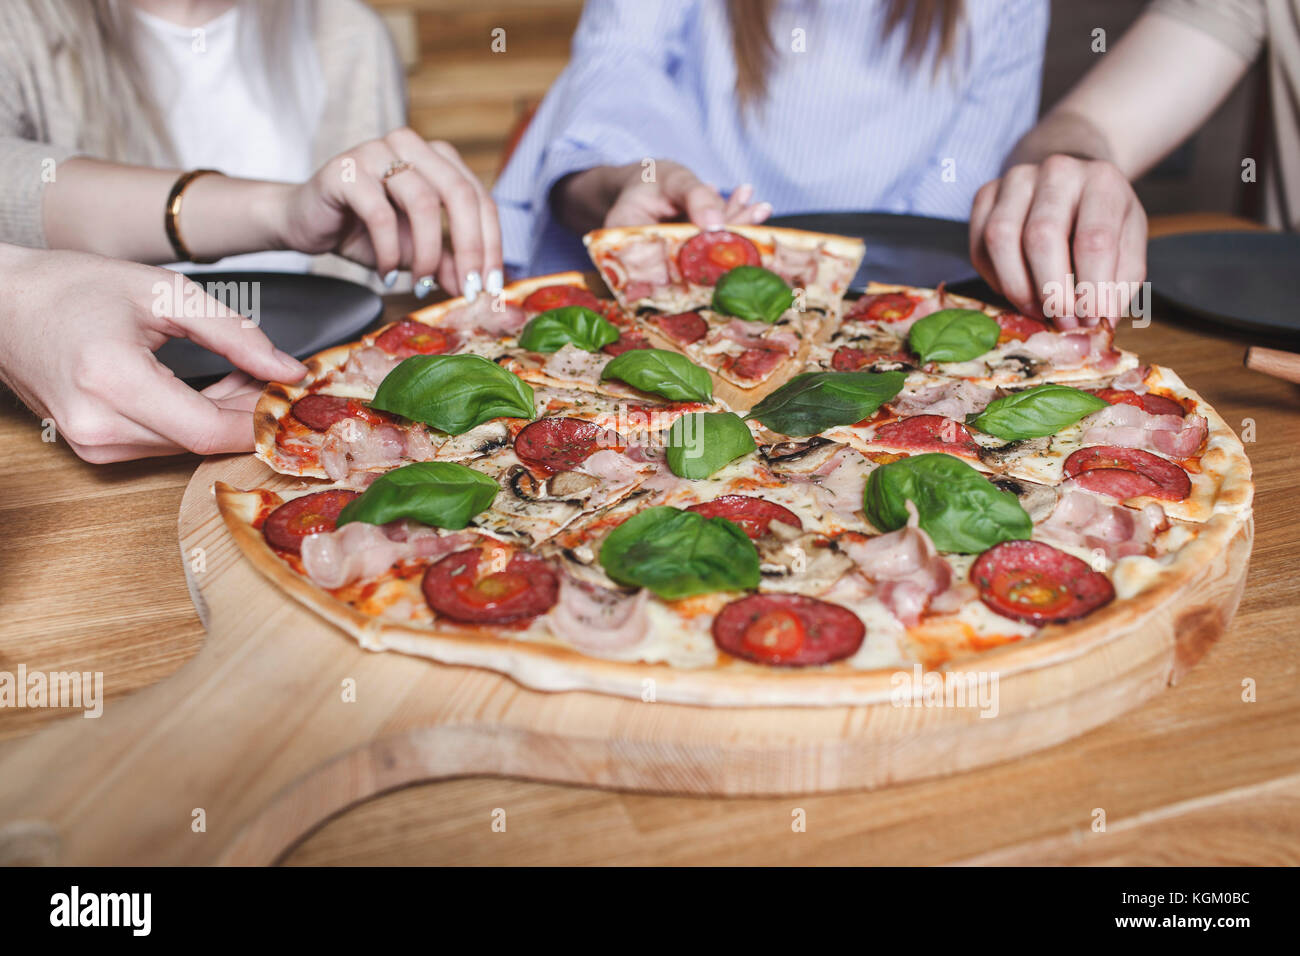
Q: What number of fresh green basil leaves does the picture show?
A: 11